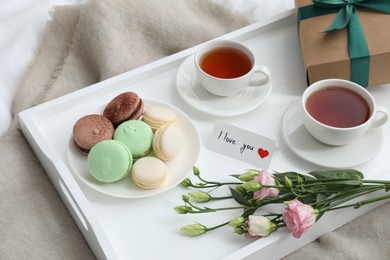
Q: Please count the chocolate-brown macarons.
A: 2